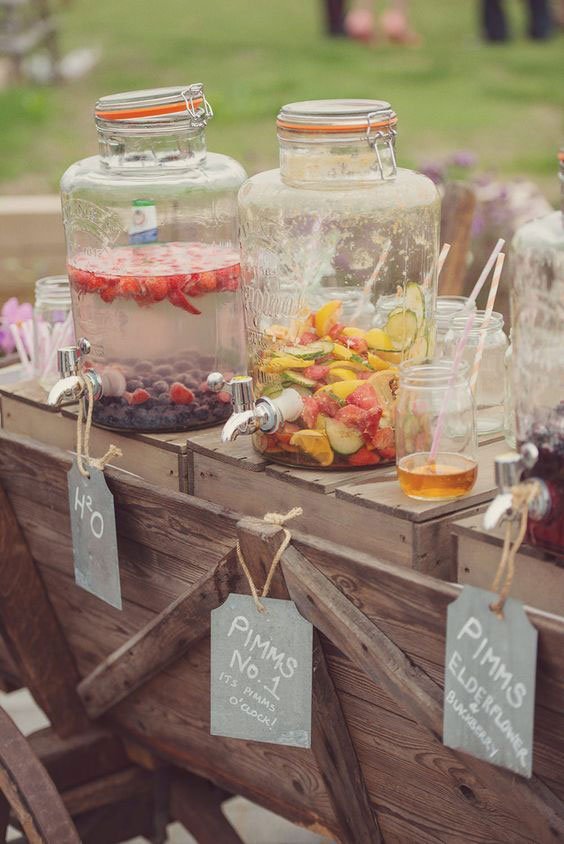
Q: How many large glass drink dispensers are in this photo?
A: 3